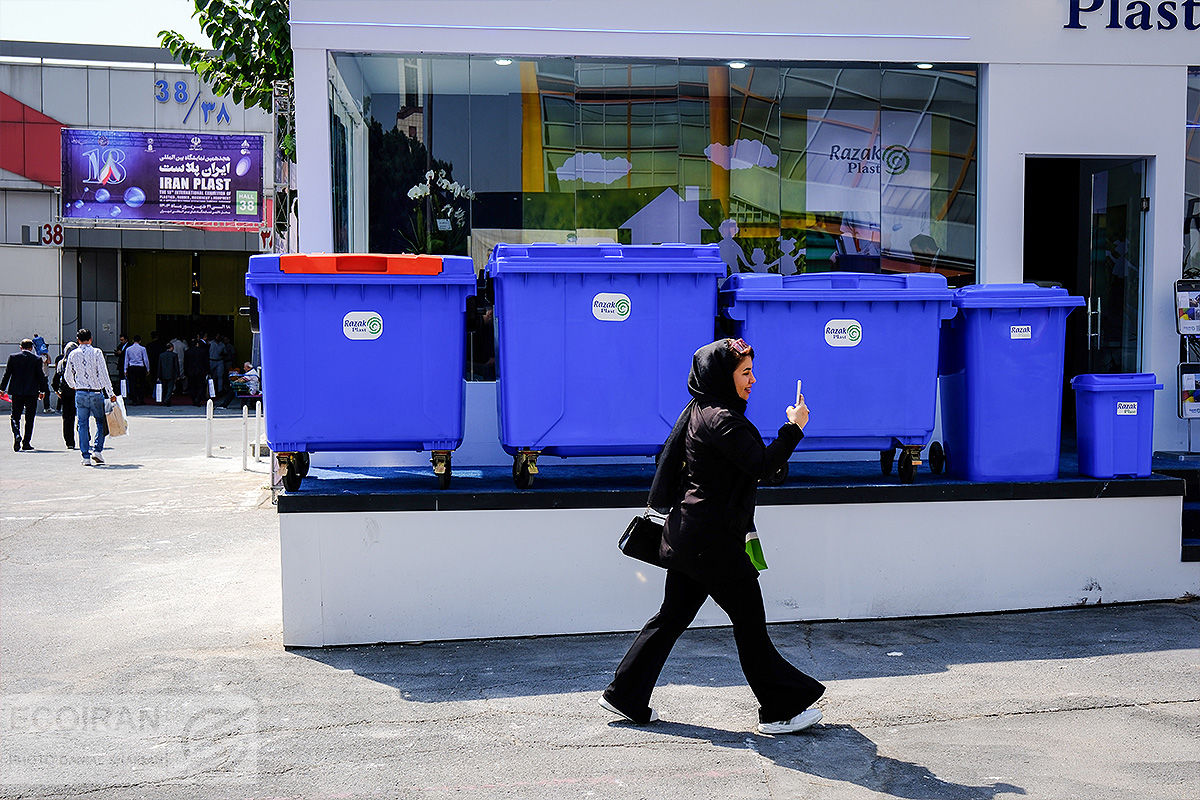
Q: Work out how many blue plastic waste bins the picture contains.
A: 5